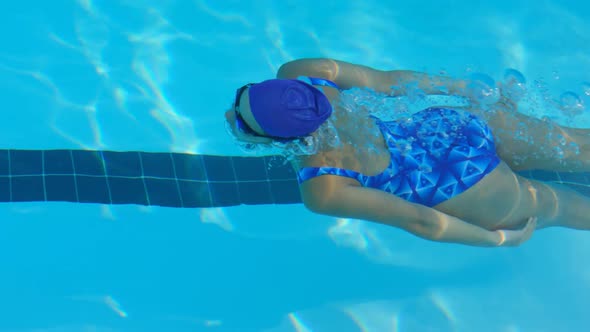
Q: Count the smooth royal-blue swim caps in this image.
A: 1